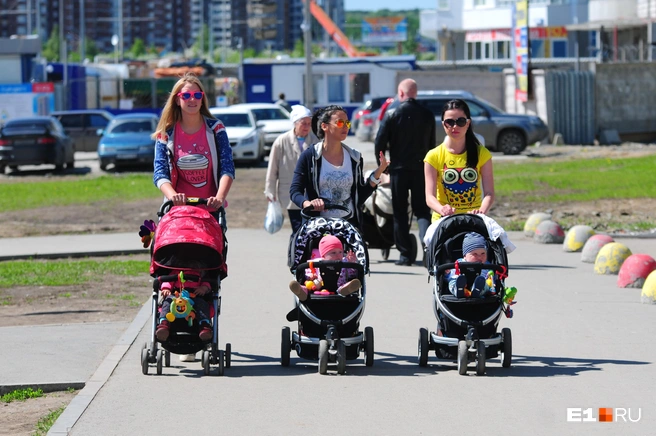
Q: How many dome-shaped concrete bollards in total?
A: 7